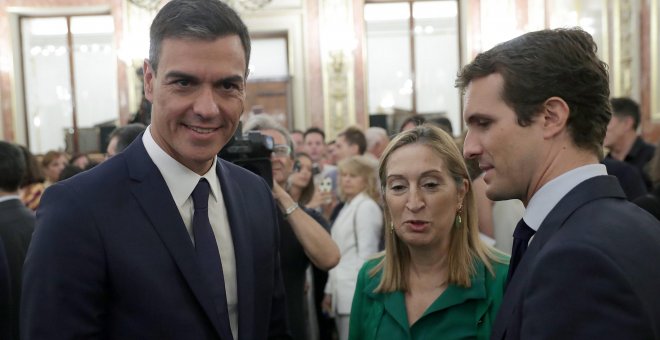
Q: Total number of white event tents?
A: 0